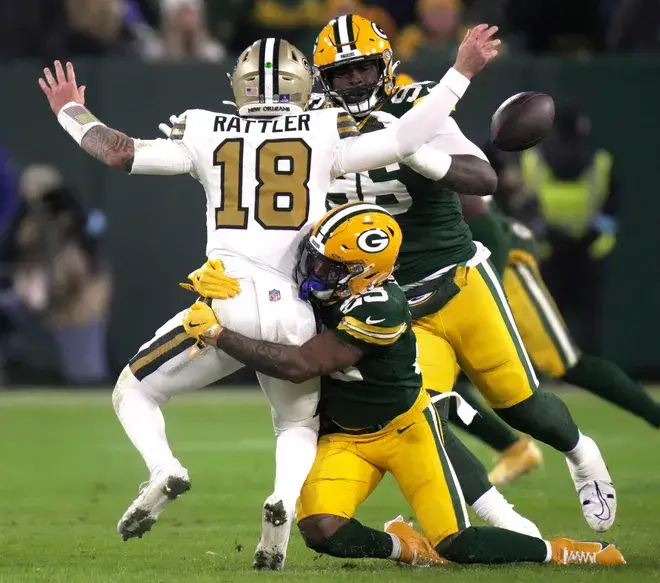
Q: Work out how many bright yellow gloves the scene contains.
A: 2